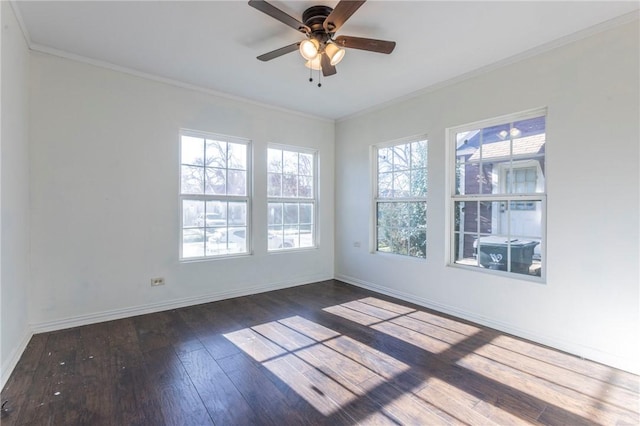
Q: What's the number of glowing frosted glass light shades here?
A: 3